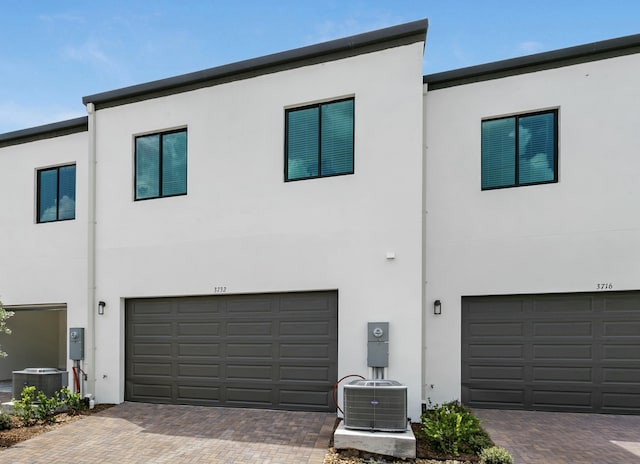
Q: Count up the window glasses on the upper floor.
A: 8